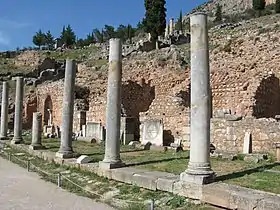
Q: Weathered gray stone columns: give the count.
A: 6